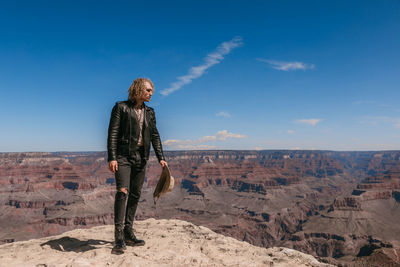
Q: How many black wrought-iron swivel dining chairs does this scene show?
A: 0